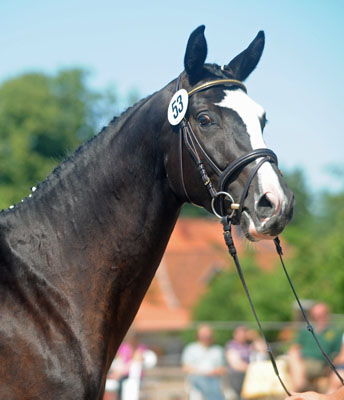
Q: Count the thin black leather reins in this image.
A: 2